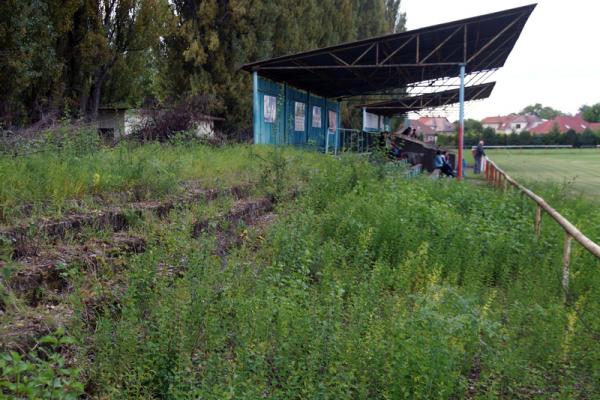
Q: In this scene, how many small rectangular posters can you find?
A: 4